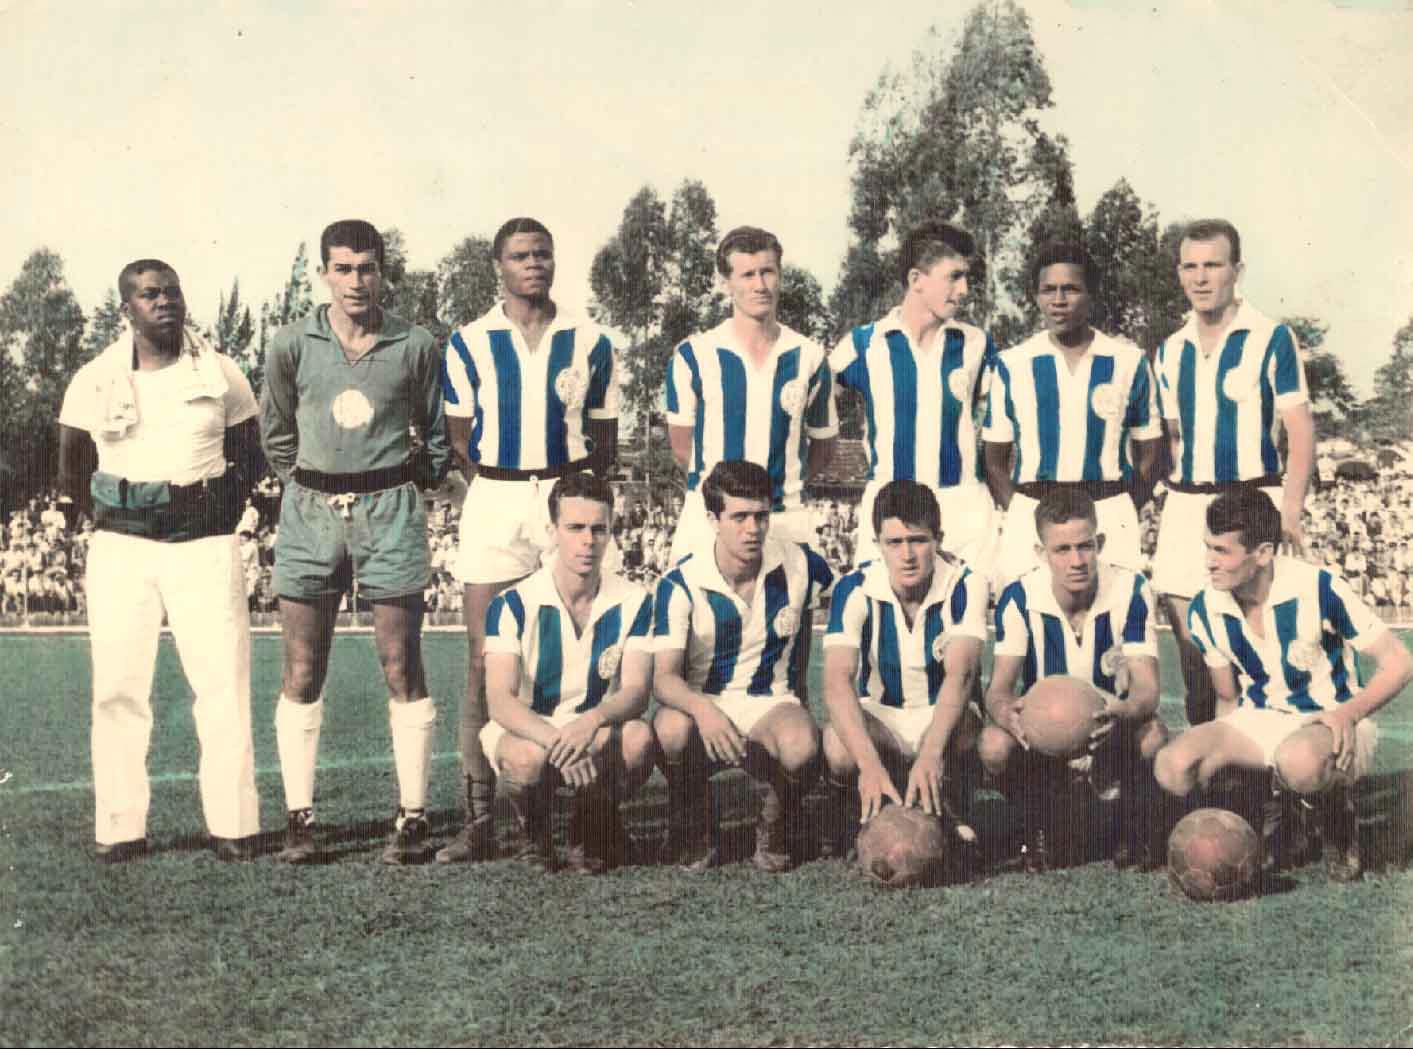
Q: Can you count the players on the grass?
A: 11